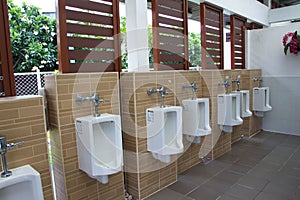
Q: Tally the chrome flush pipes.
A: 7